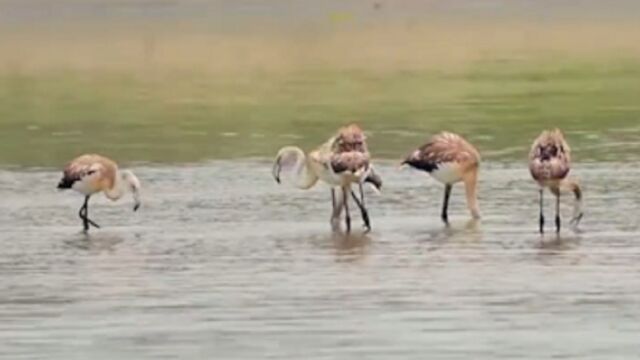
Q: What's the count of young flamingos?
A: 5